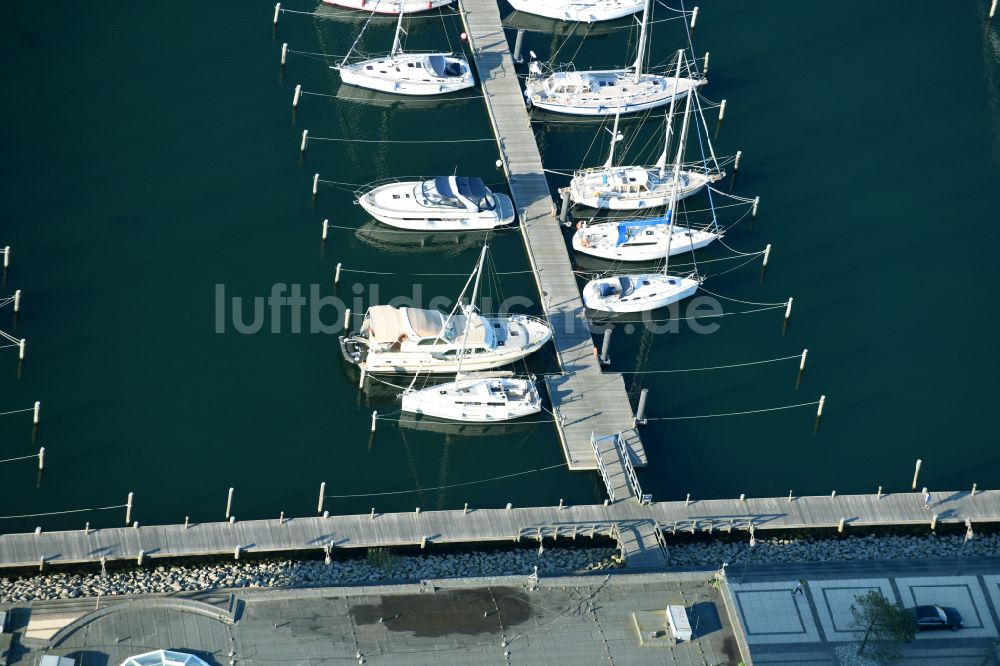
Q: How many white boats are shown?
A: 10